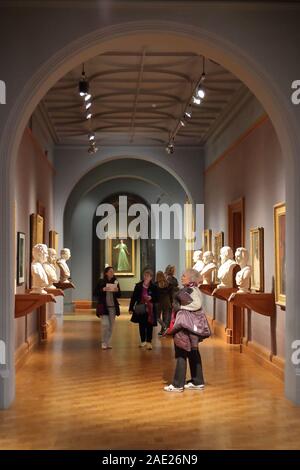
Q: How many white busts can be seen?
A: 7